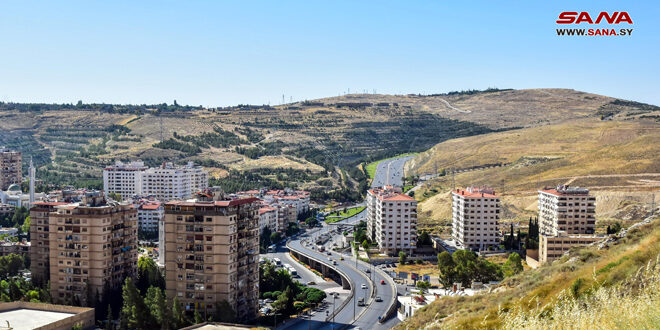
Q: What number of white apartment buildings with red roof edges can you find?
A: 3